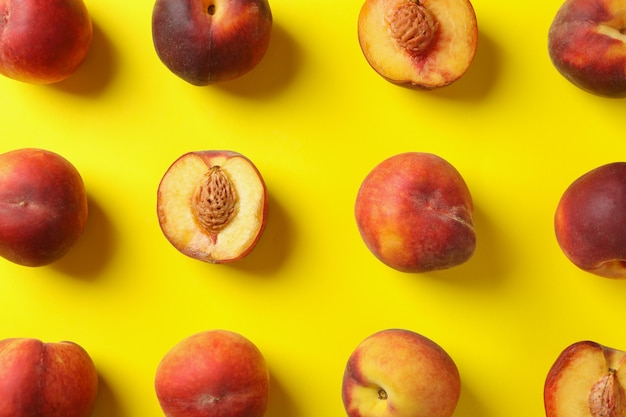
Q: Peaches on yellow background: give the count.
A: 12